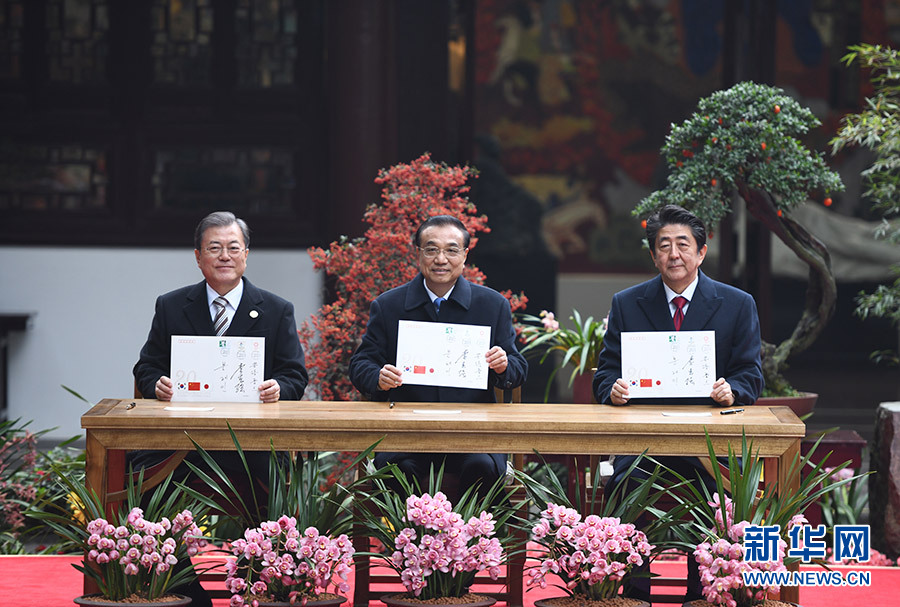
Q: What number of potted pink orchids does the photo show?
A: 5